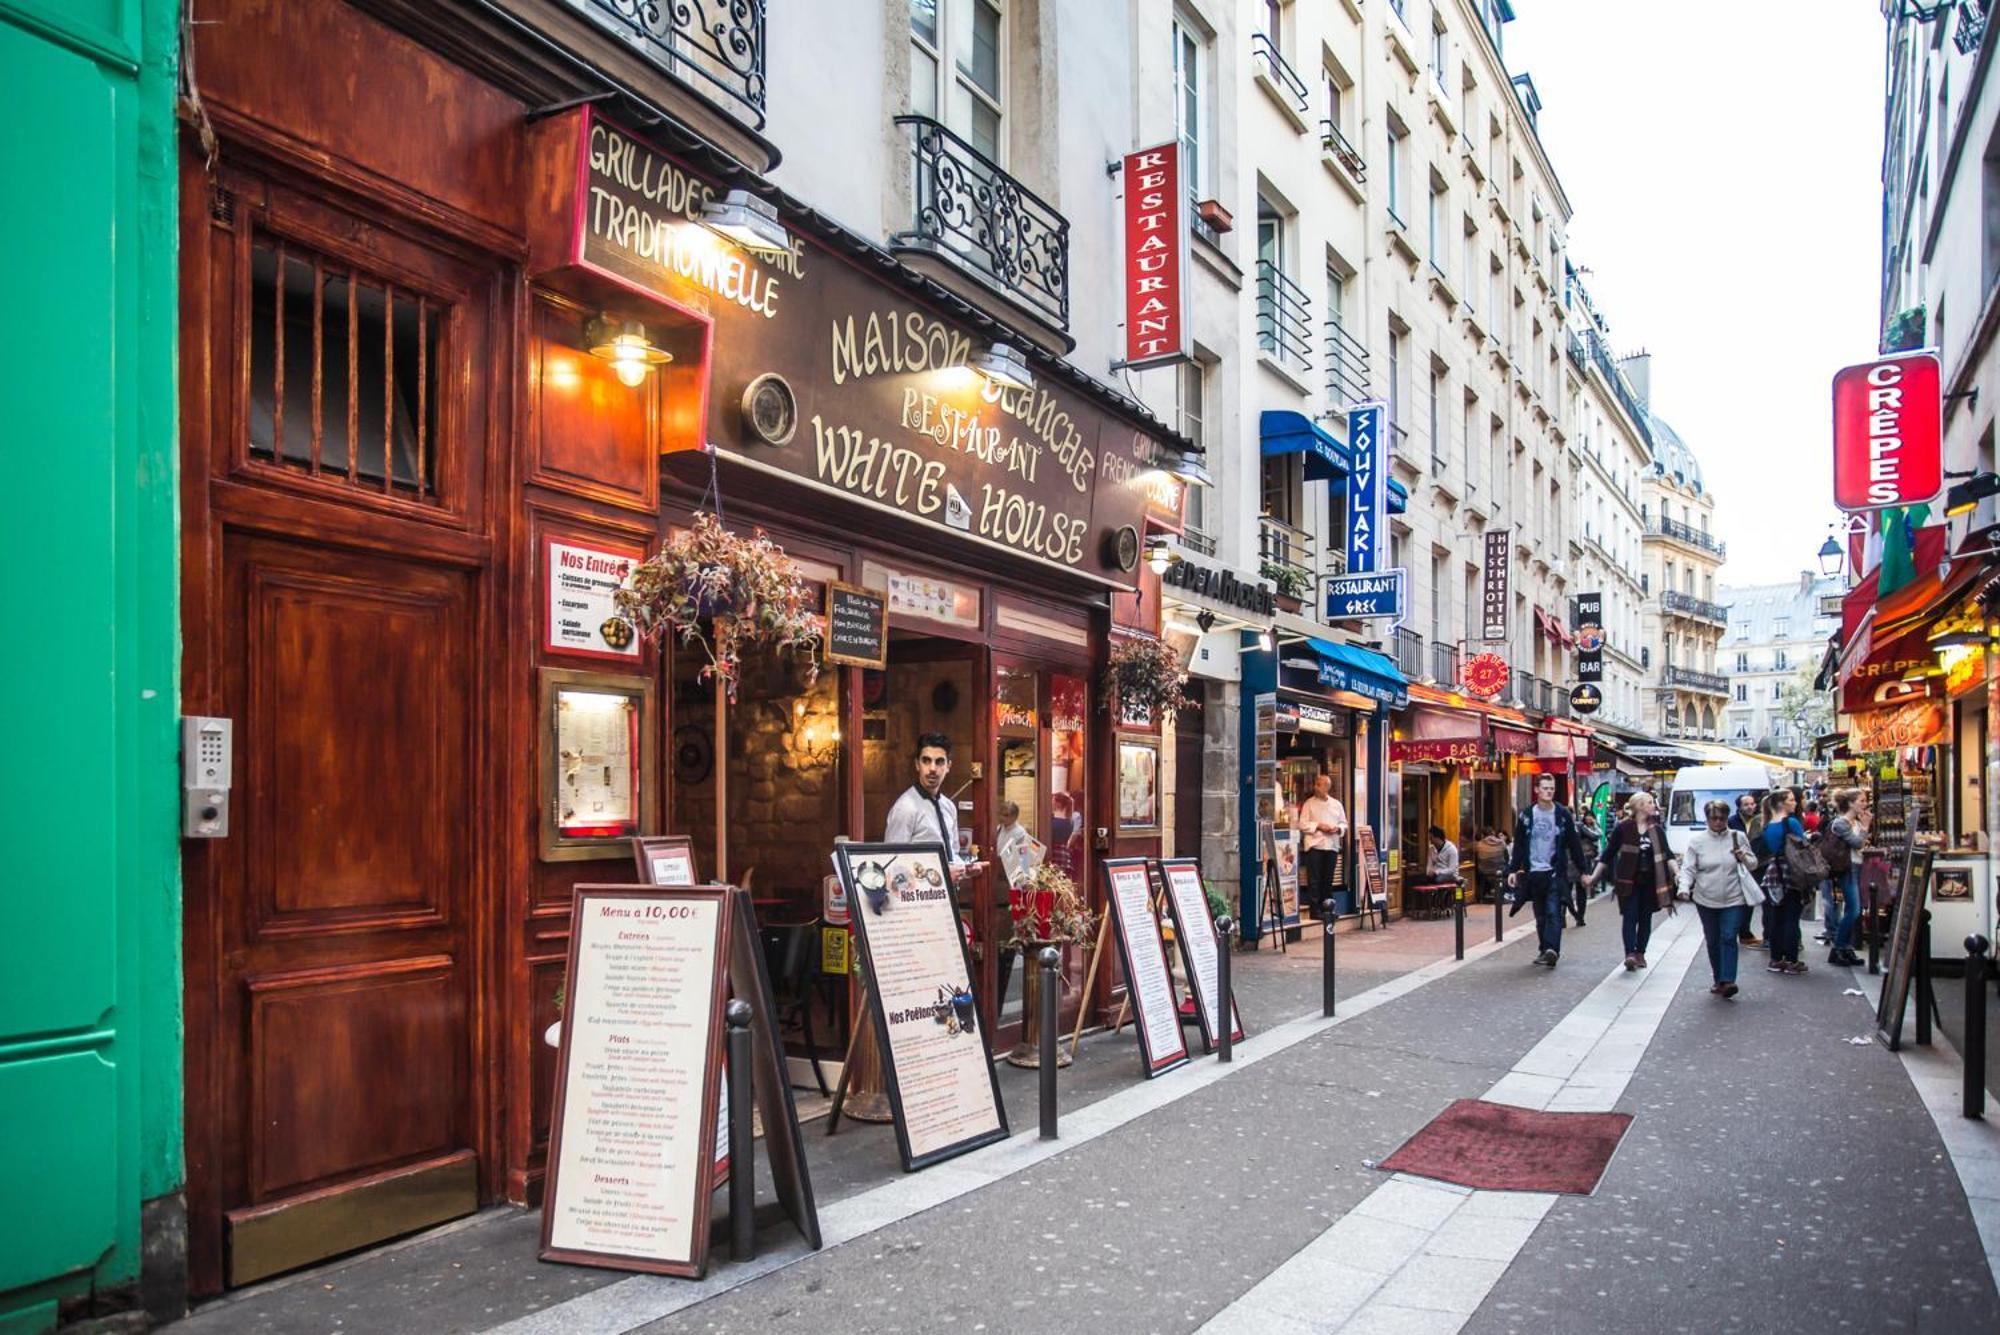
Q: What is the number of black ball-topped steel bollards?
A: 9